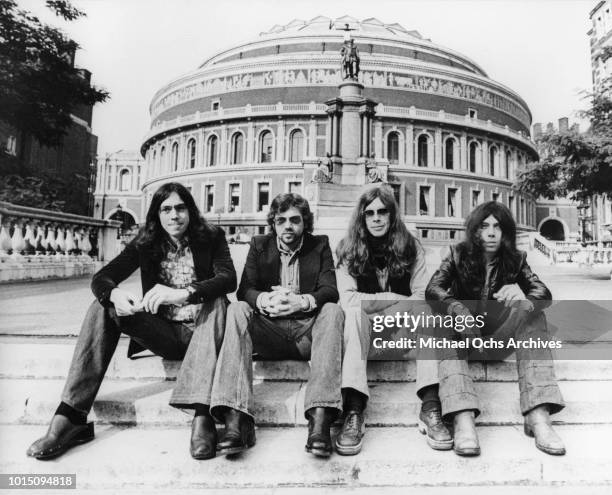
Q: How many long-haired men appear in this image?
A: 3